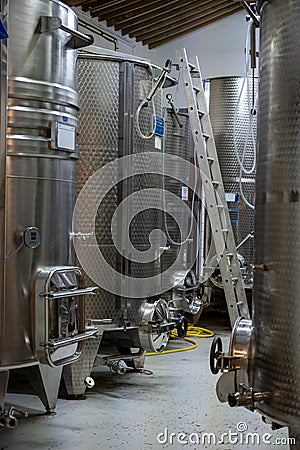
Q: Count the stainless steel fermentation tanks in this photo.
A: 5